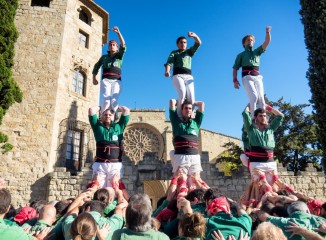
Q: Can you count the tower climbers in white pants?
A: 6